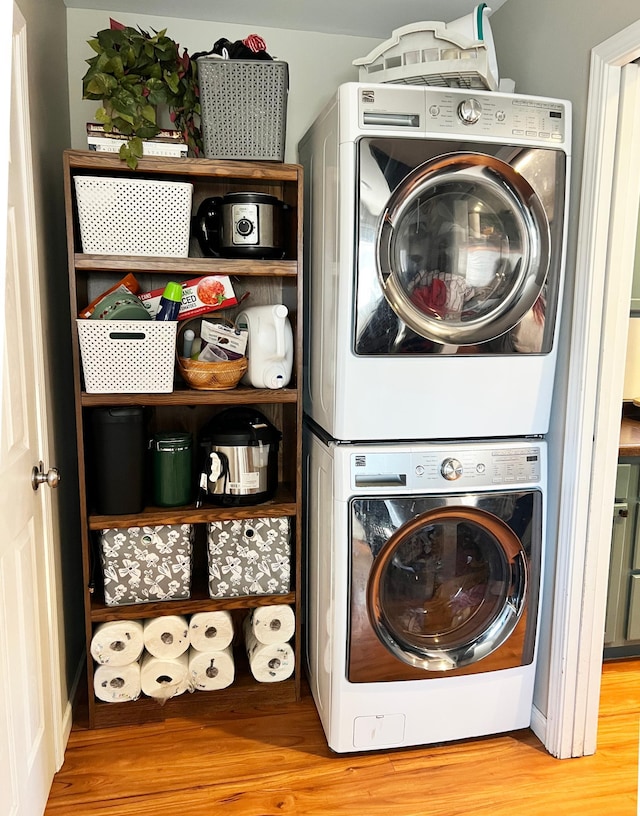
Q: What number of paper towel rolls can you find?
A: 8